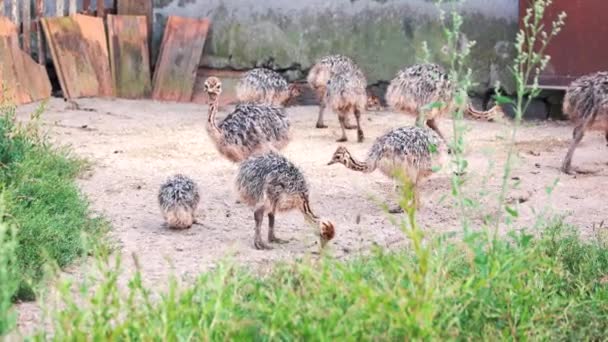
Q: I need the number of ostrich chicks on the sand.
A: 9